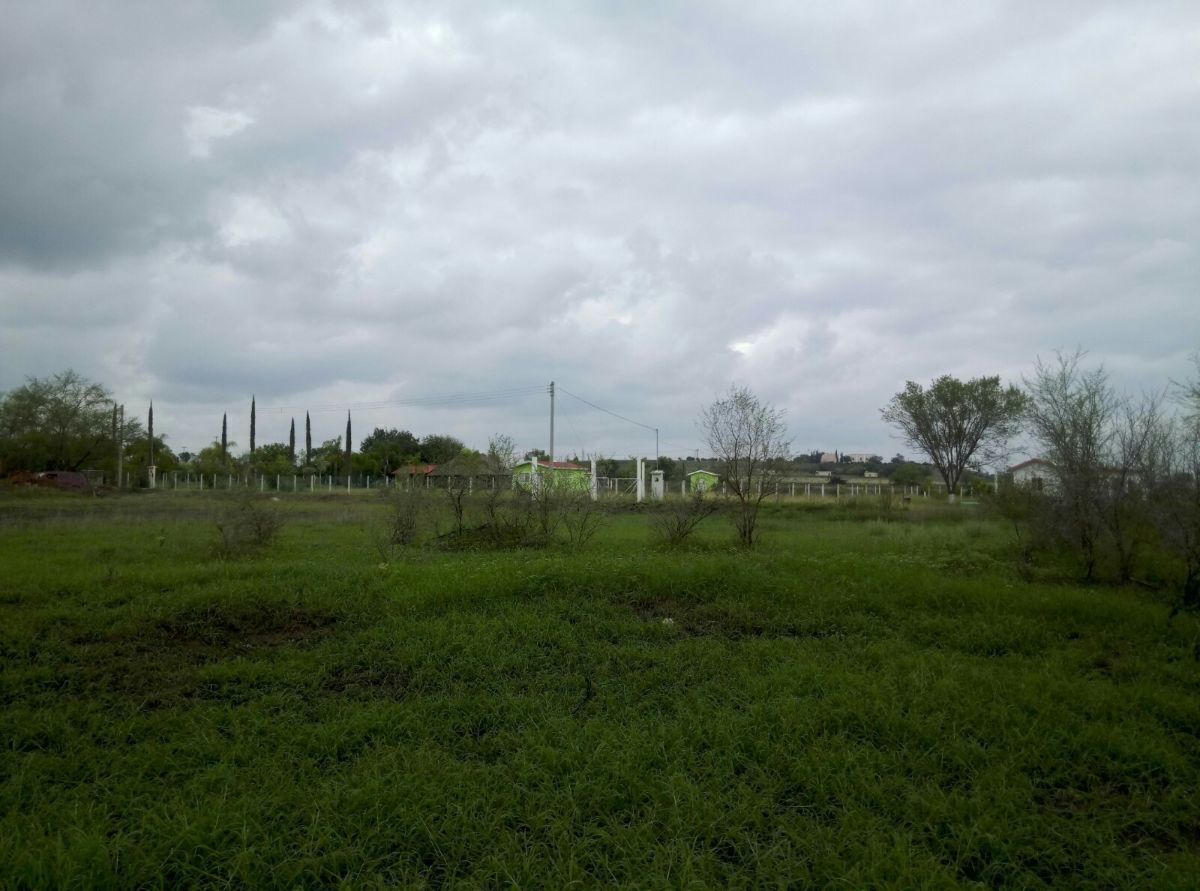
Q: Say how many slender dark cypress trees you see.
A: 7